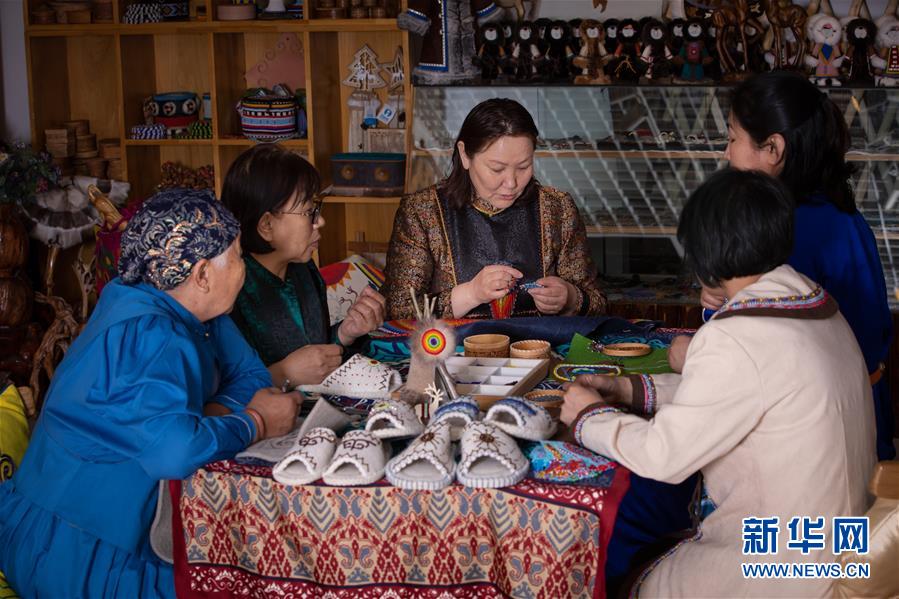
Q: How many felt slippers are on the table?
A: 8